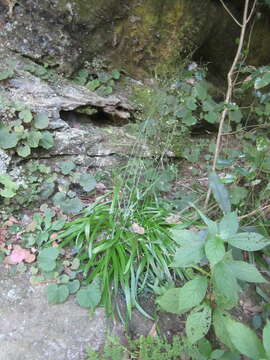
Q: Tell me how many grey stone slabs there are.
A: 1